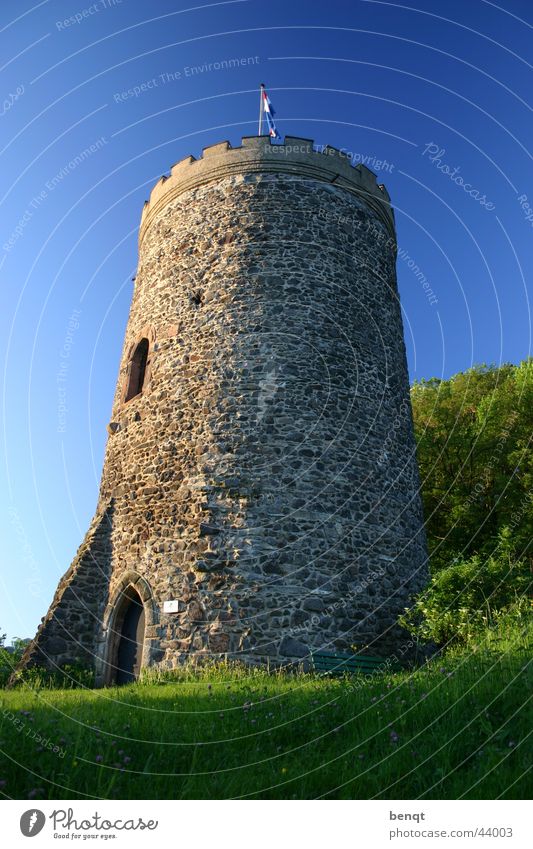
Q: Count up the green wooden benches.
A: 1